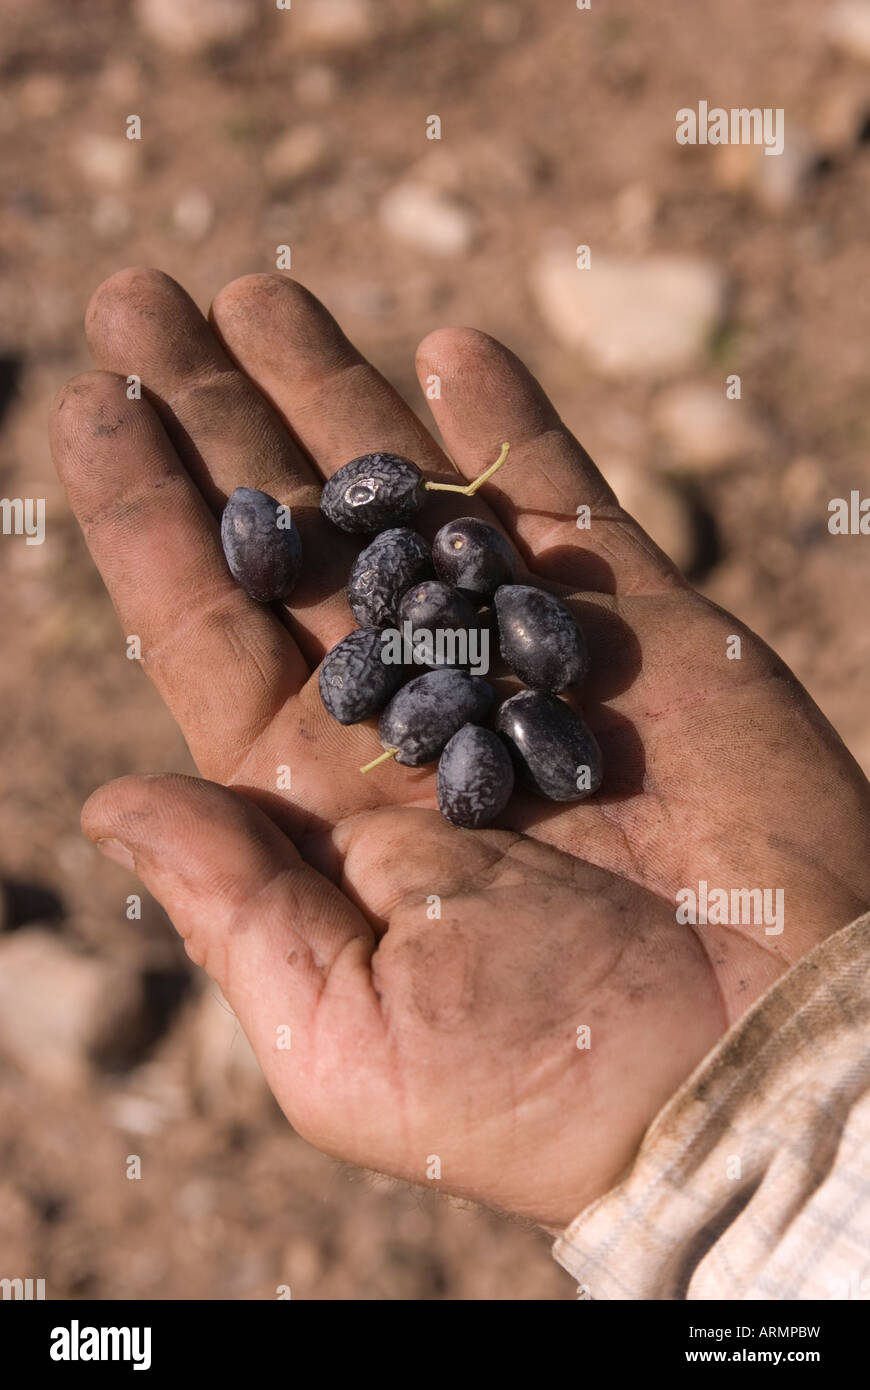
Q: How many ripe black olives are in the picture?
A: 10